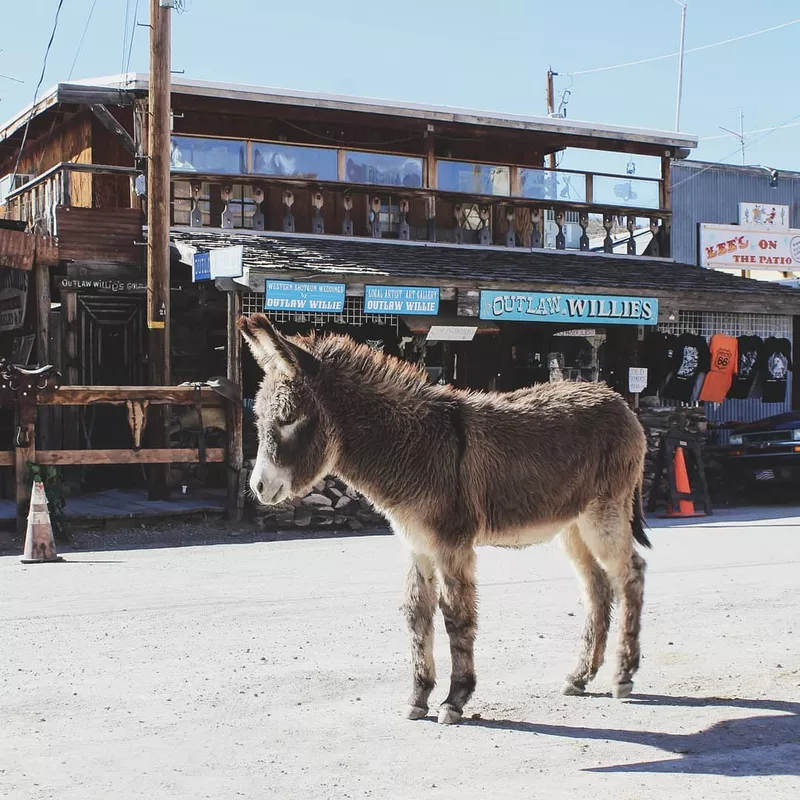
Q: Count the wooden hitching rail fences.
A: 1